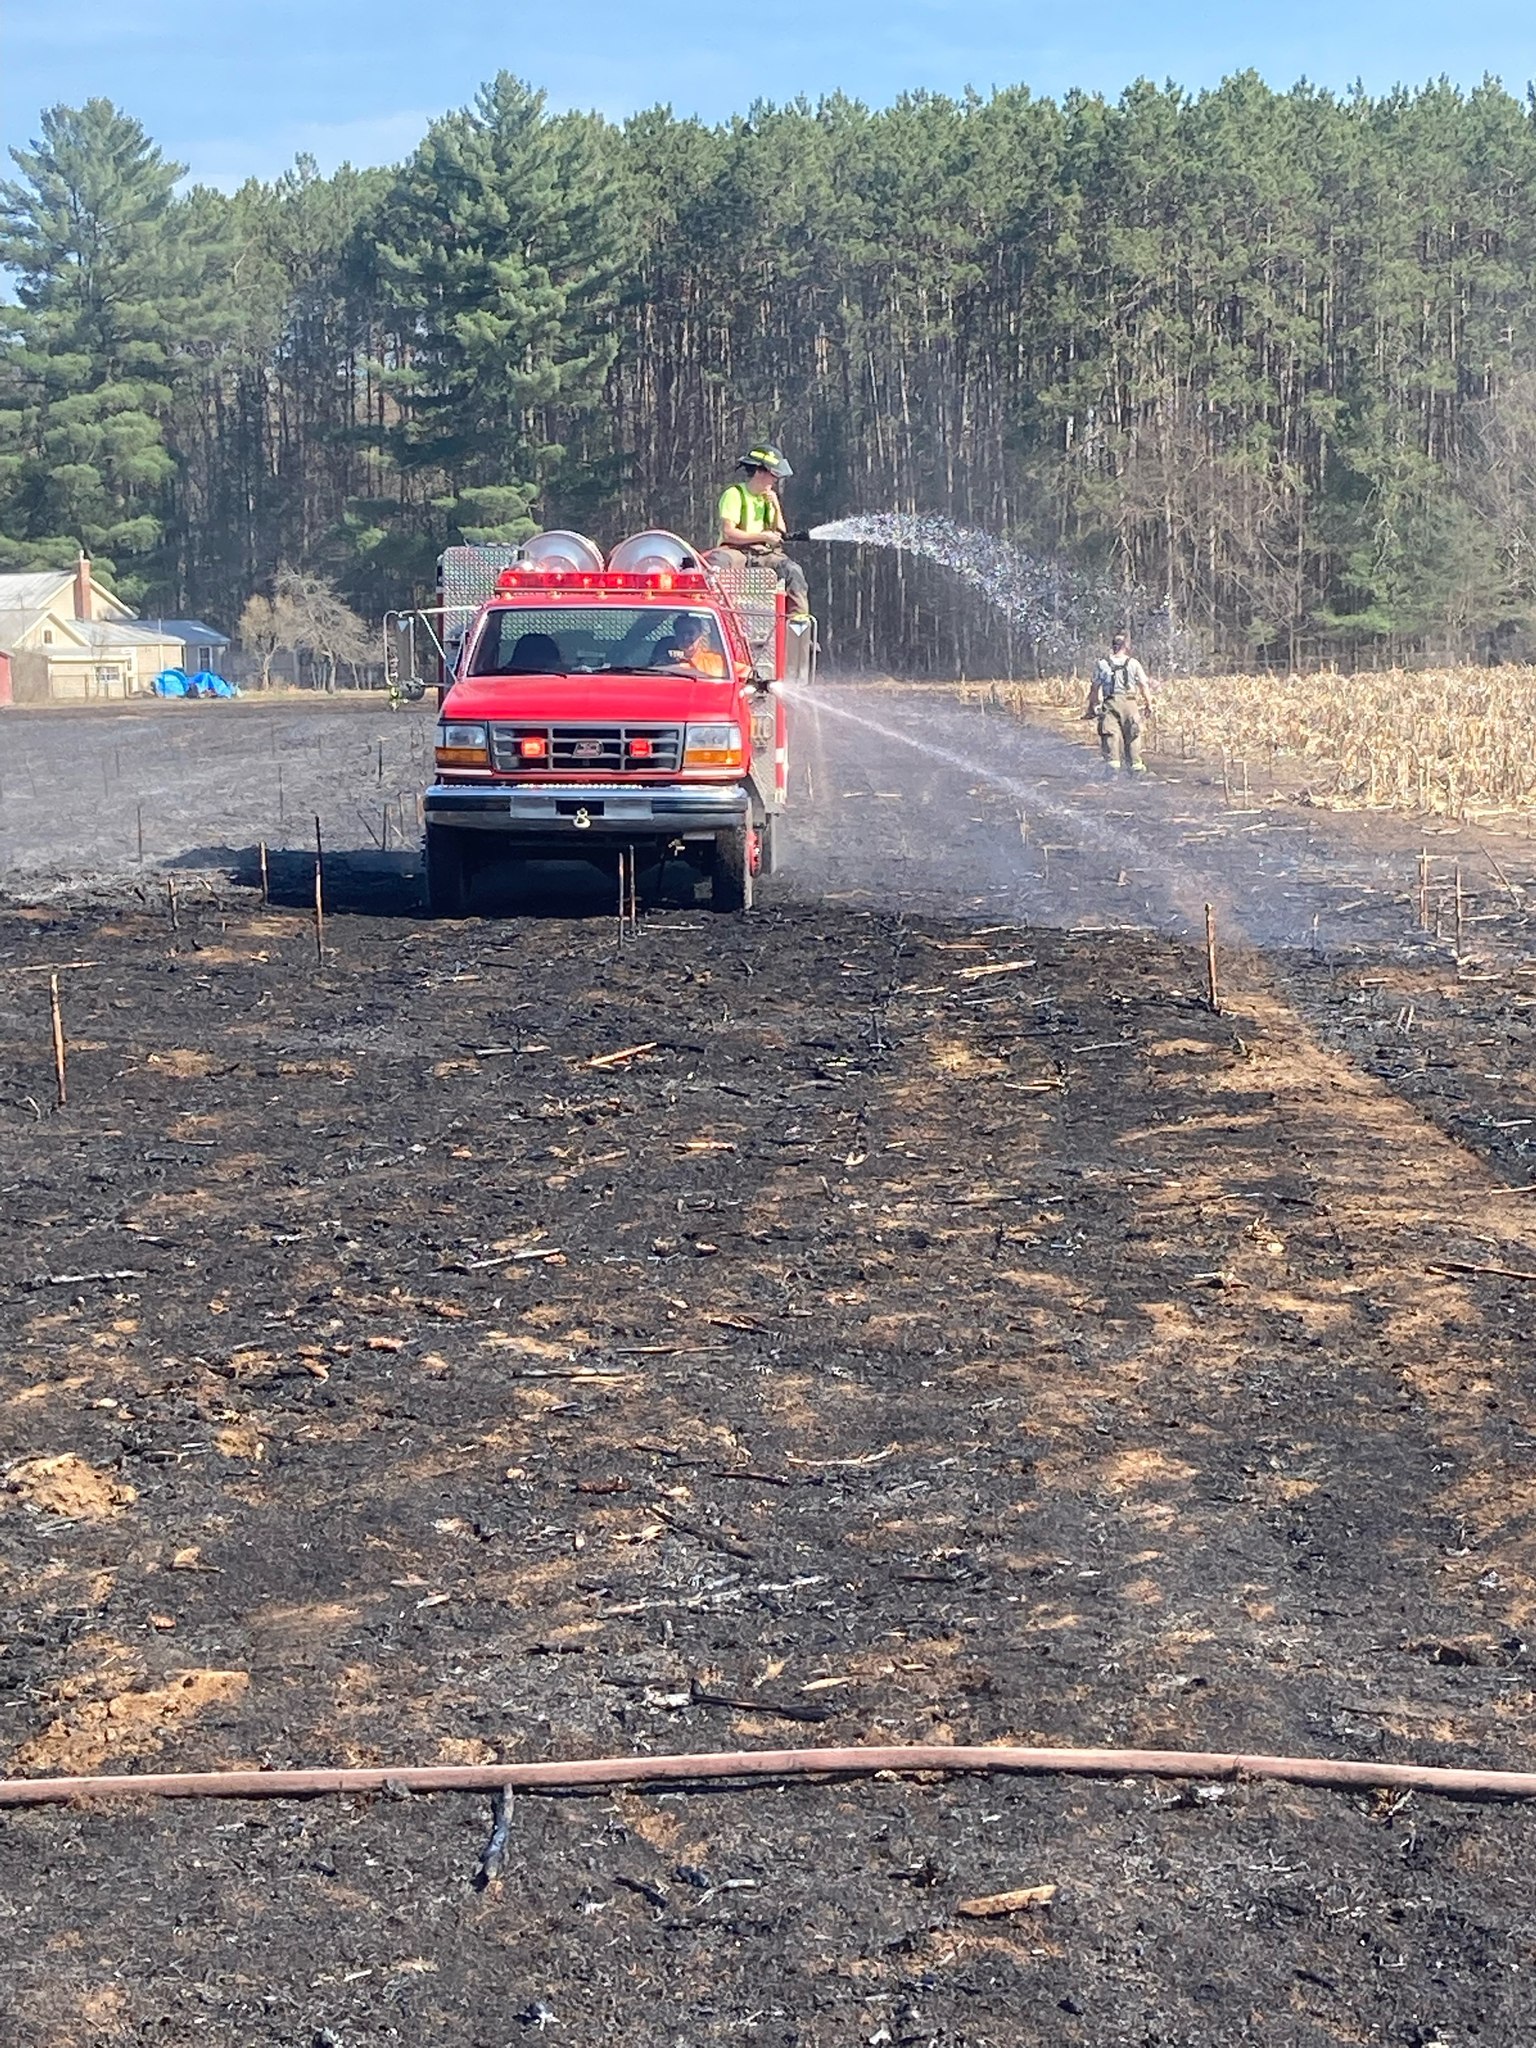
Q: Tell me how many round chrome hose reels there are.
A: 2